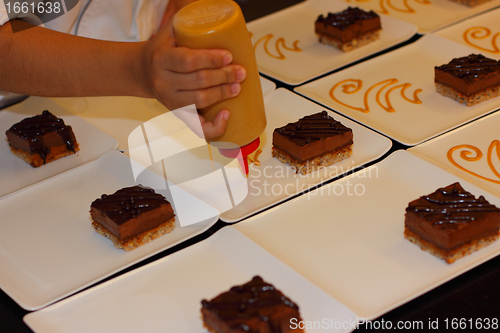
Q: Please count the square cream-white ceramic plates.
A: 11